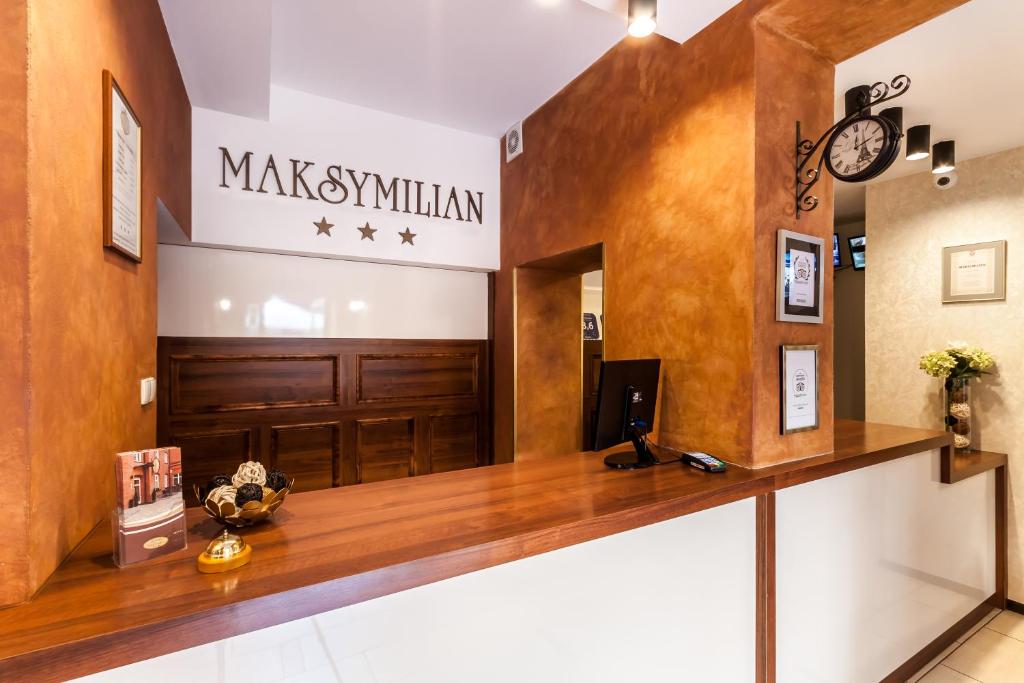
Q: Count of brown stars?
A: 3